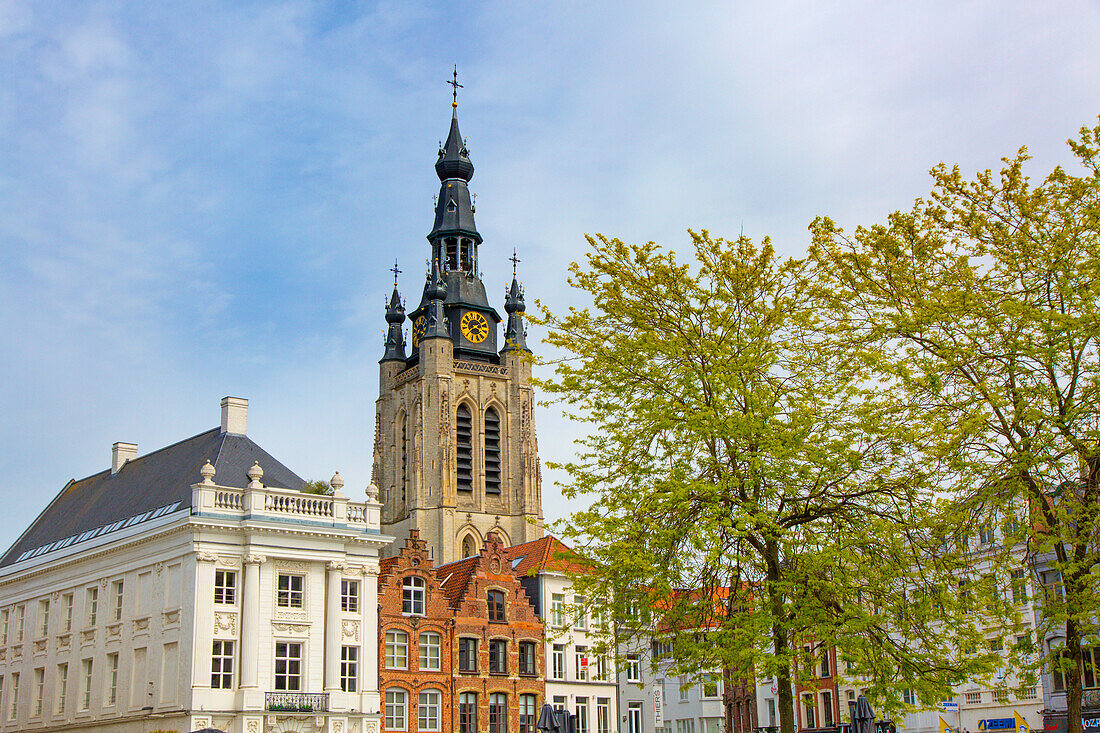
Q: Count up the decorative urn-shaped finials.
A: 4